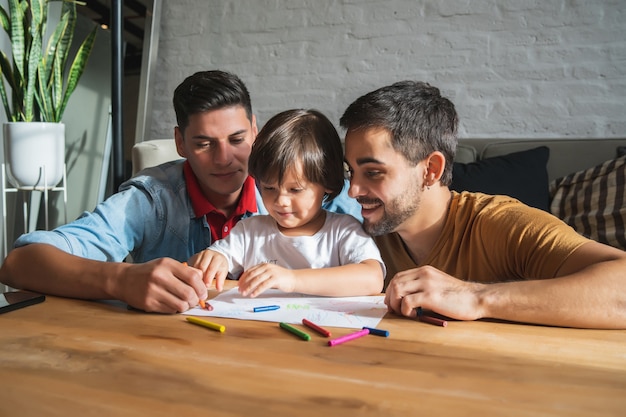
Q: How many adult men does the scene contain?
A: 2